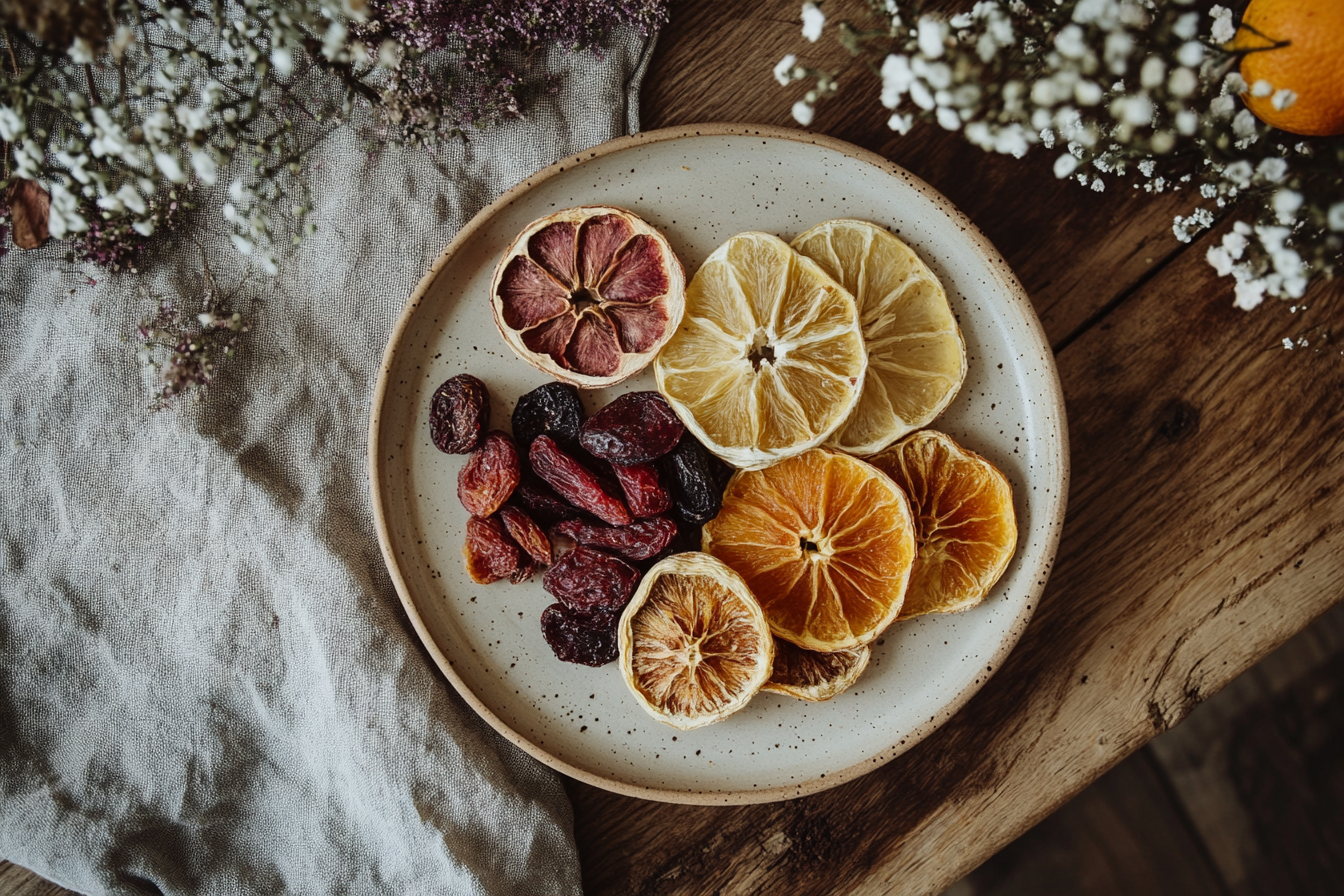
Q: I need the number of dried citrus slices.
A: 7